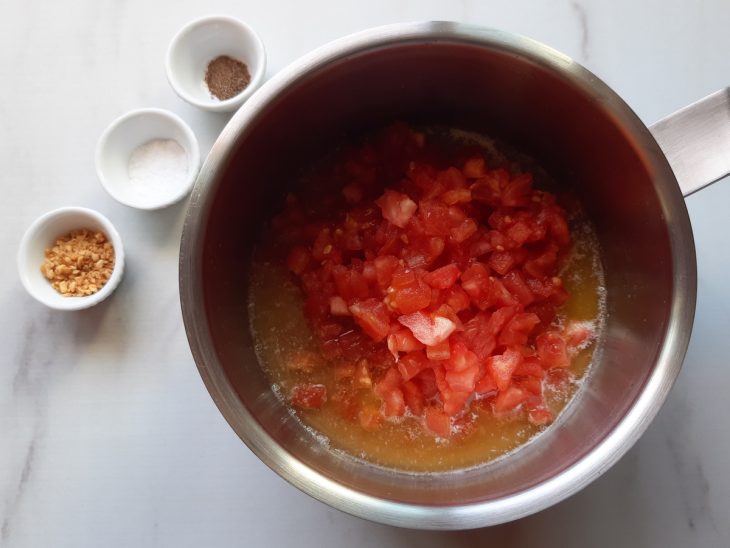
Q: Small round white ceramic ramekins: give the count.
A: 3